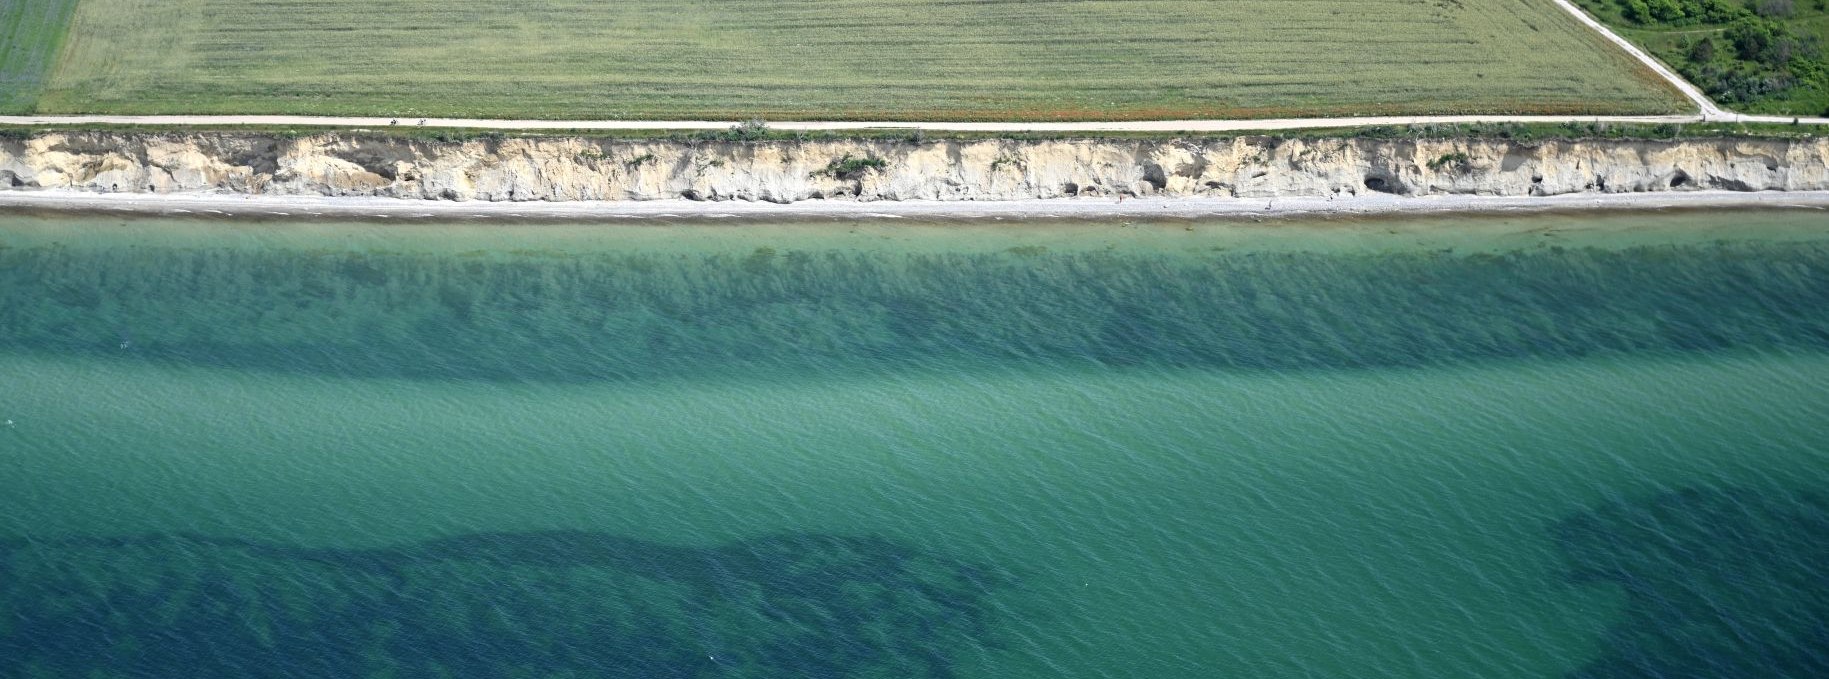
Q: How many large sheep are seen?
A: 0